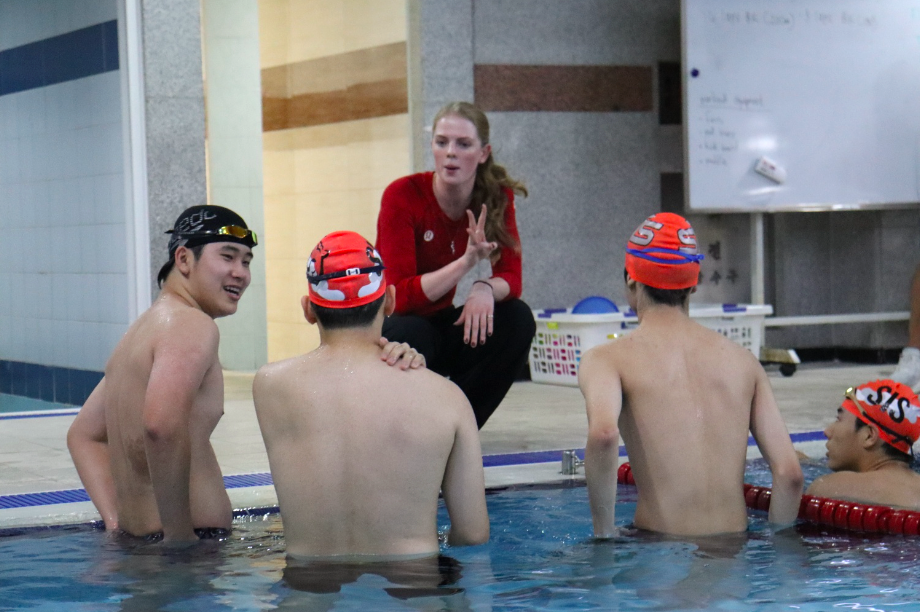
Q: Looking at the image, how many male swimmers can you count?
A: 4